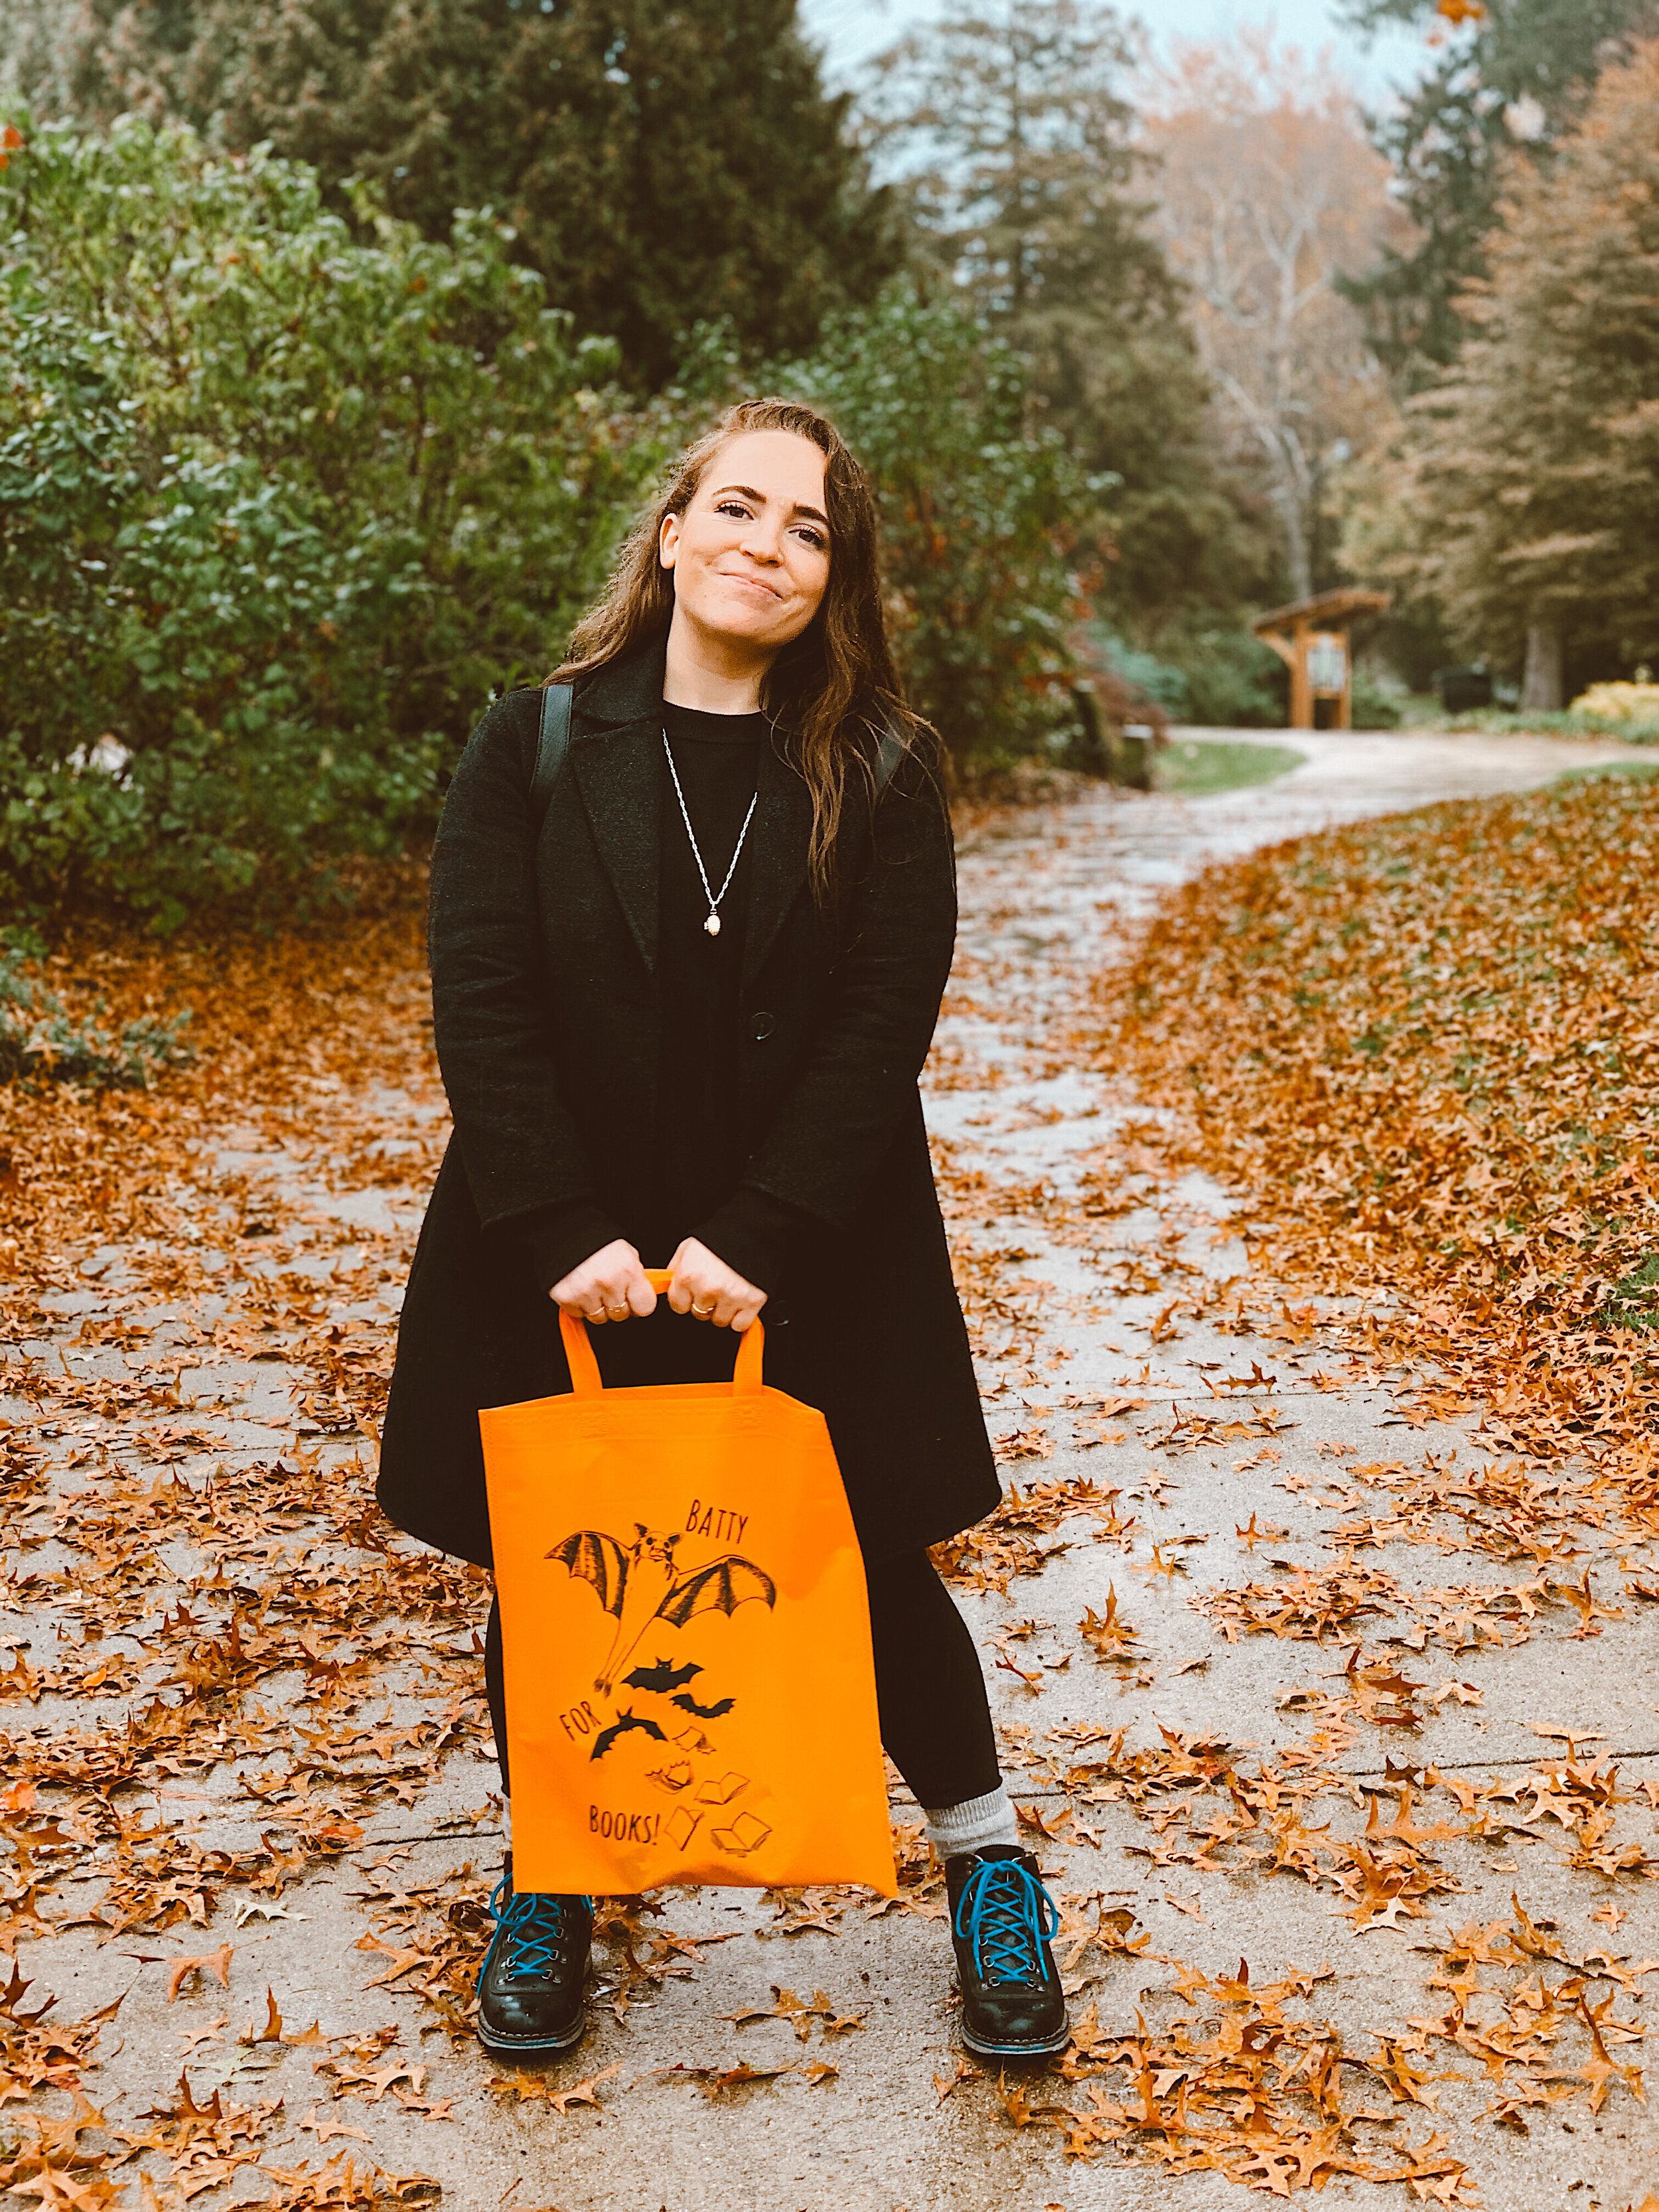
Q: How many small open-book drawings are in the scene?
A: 5